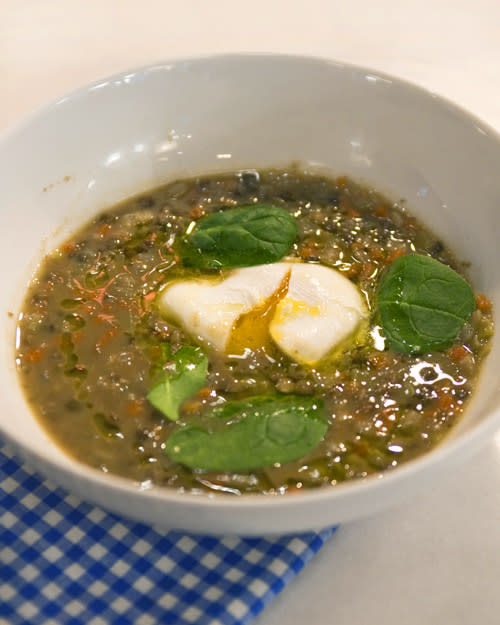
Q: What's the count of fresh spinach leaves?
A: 4